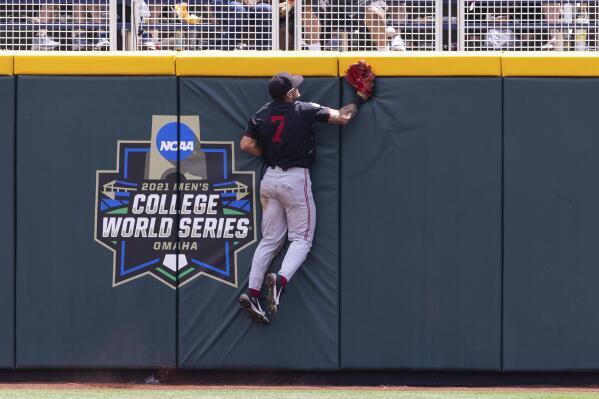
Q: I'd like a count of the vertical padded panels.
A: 5